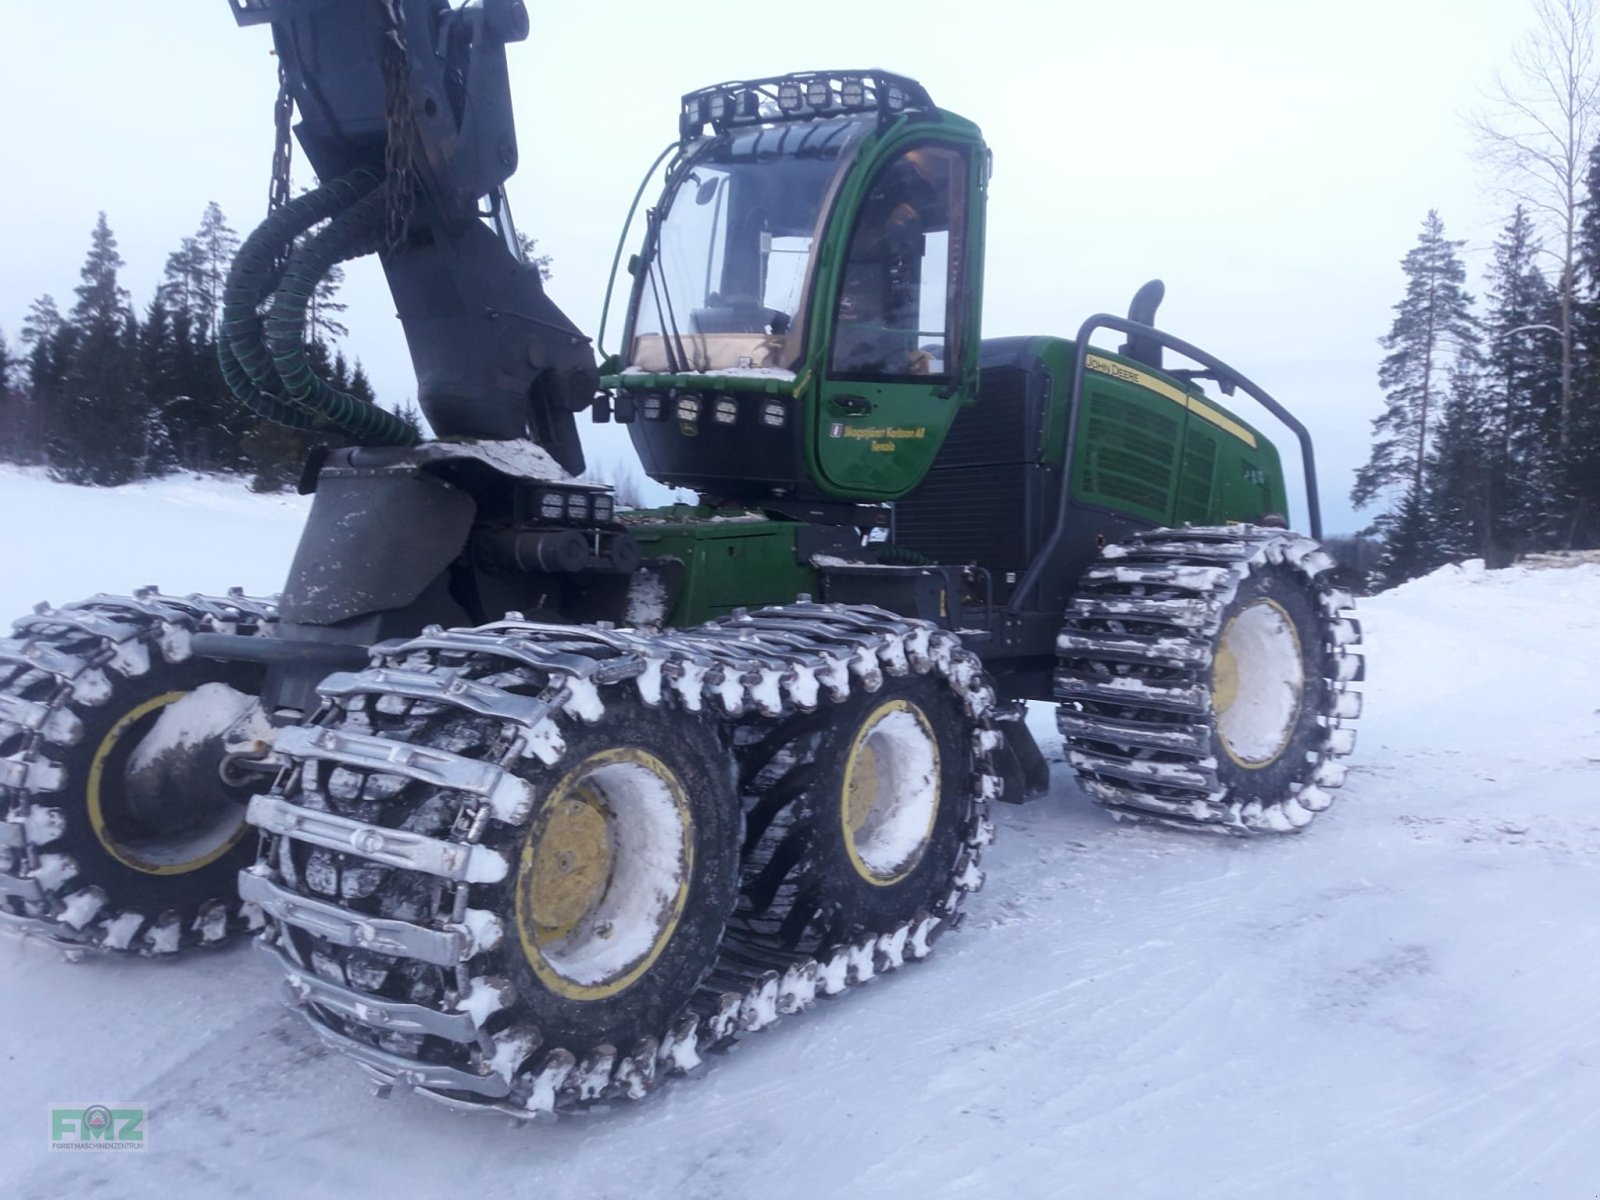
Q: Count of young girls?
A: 0